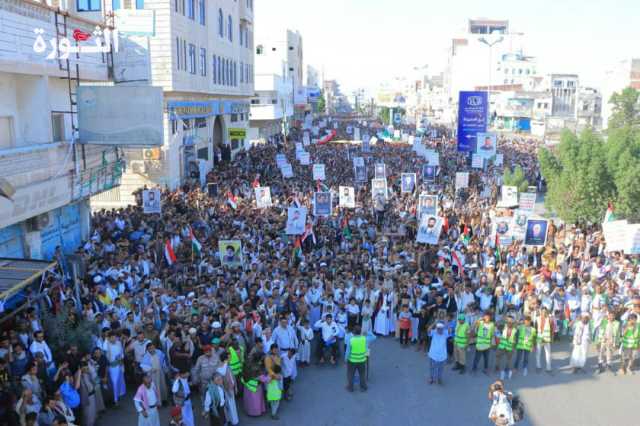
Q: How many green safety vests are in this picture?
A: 11